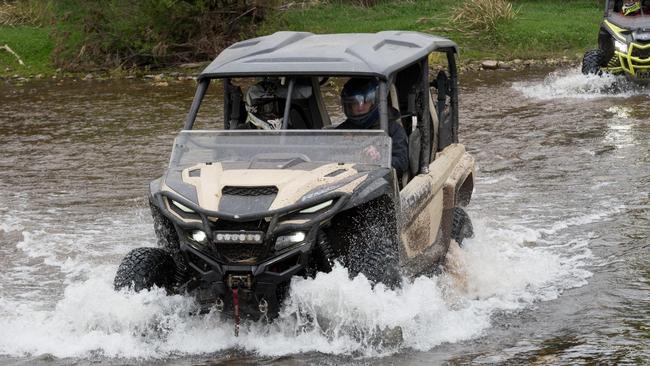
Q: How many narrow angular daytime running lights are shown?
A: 2